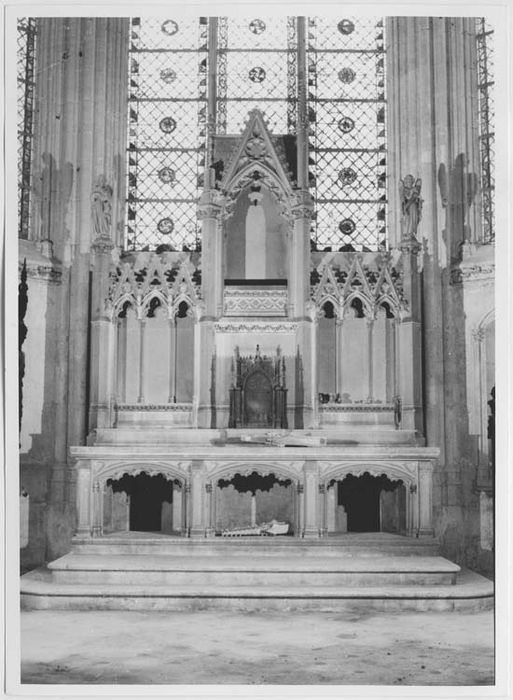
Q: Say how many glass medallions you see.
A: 12